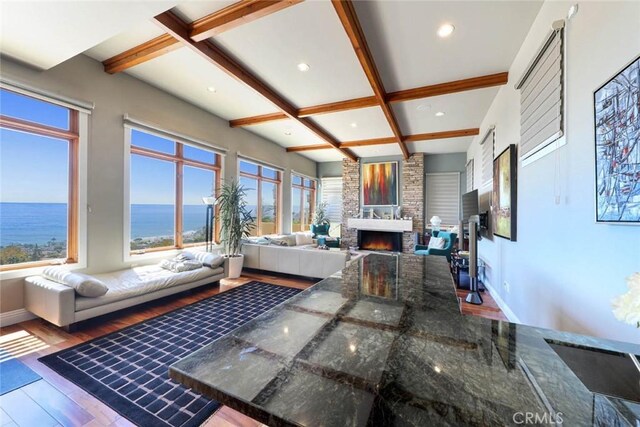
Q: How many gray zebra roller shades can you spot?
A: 5